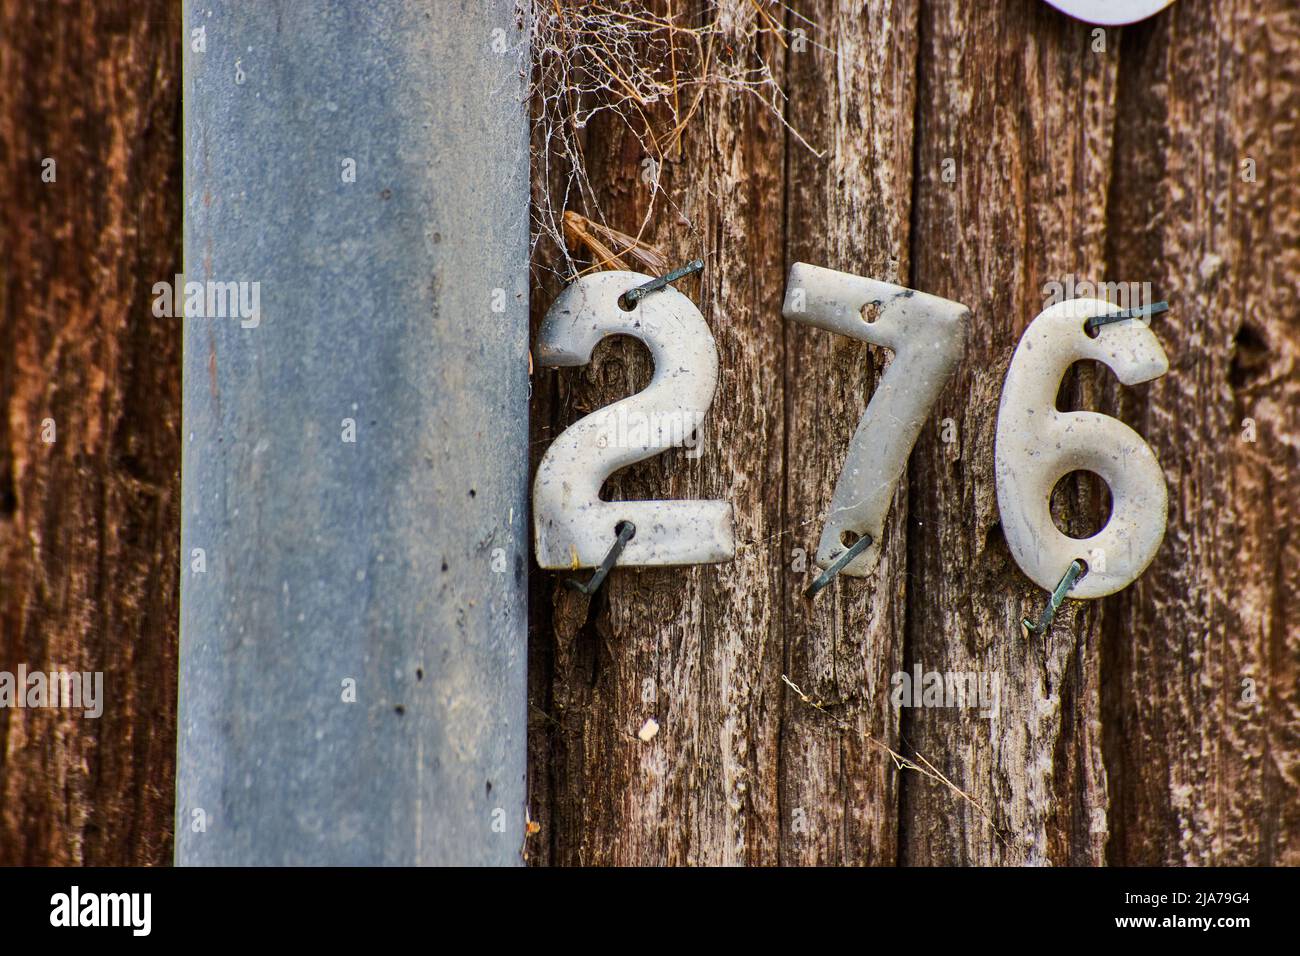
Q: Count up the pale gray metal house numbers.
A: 3